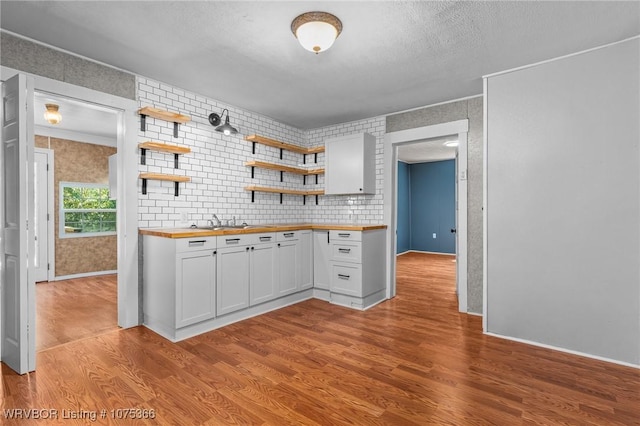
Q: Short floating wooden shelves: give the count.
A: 3